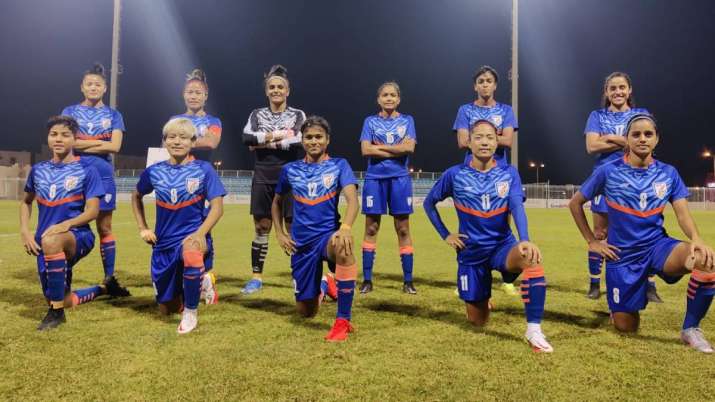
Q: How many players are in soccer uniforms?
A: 11